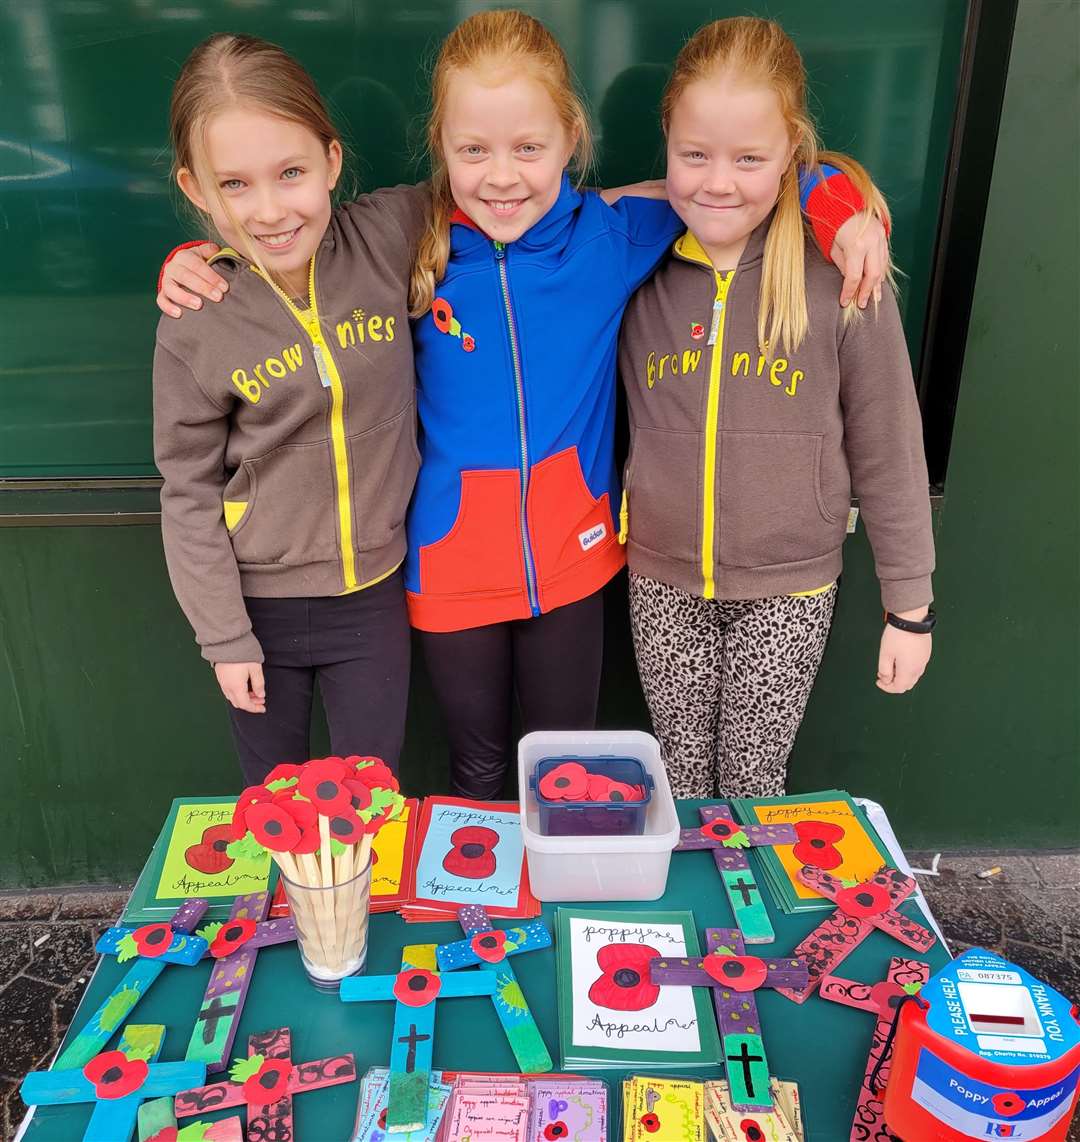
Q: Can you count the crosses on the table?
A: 11